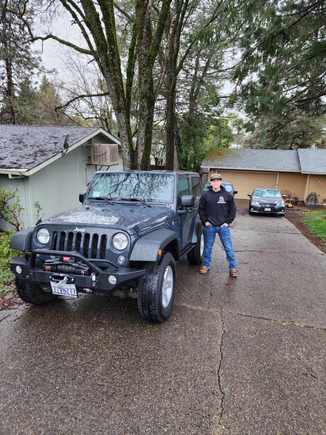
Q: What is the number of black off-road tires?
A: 3